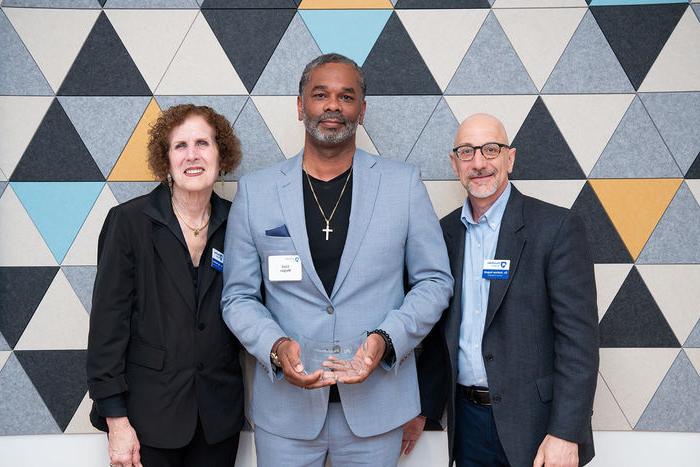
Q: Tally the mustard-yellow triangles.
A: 3